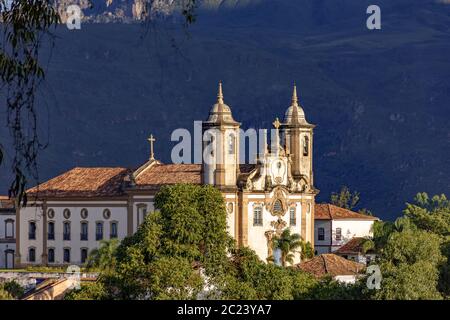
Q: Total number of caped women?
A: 0